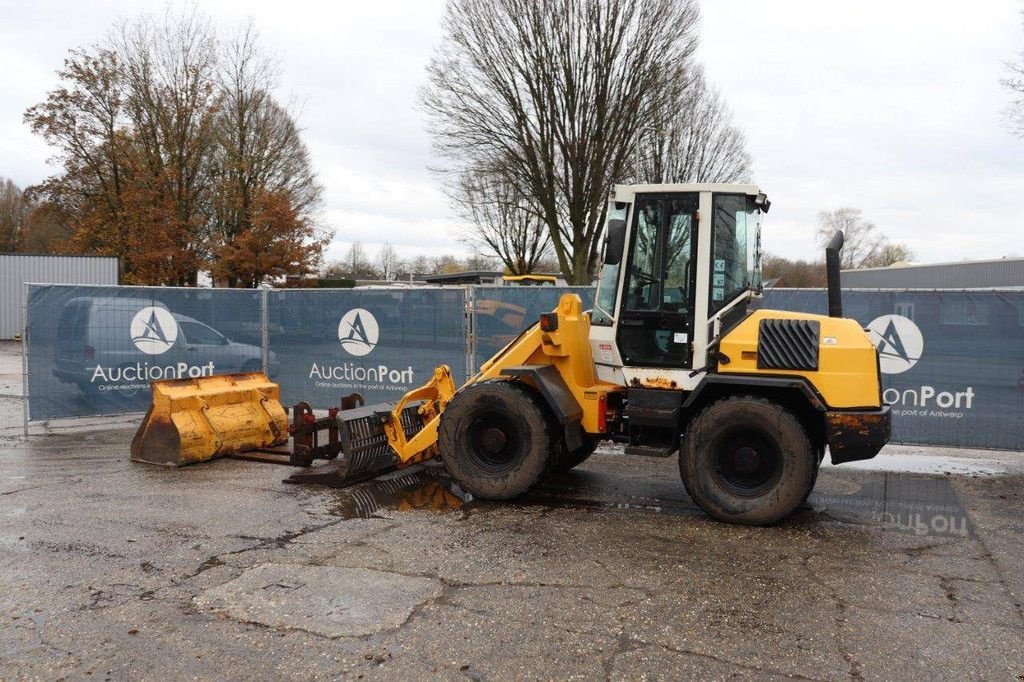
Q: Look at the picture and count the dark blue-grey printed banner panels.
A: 4